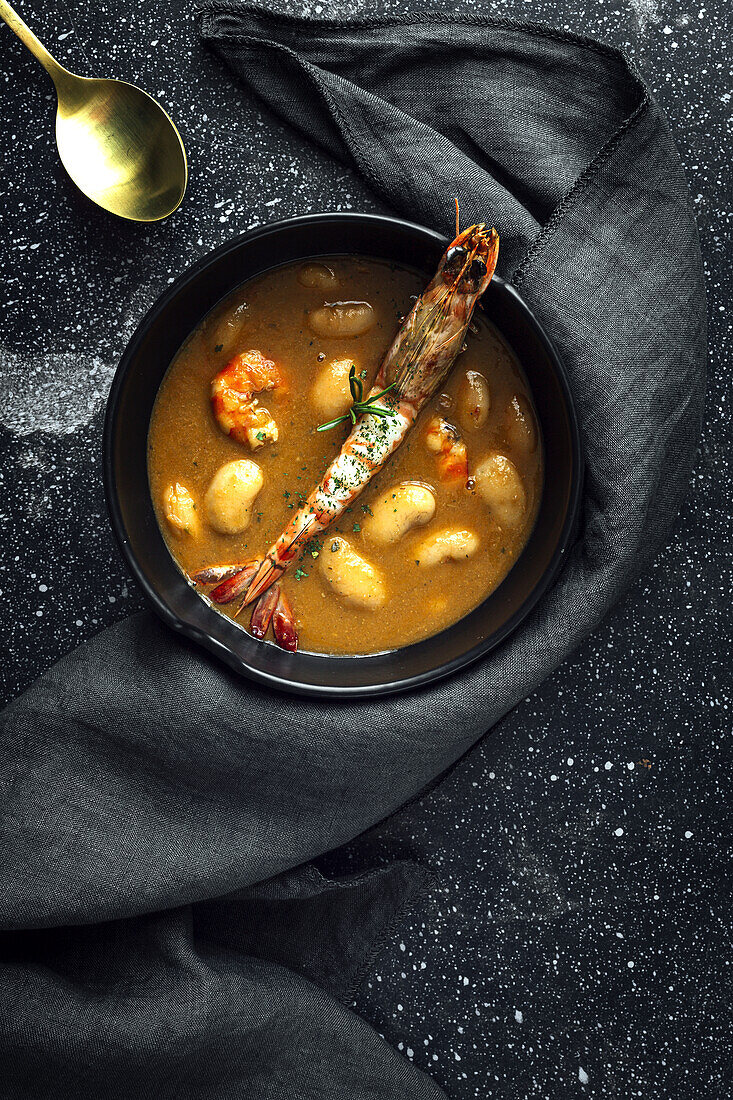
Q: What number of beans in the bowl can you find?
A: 12